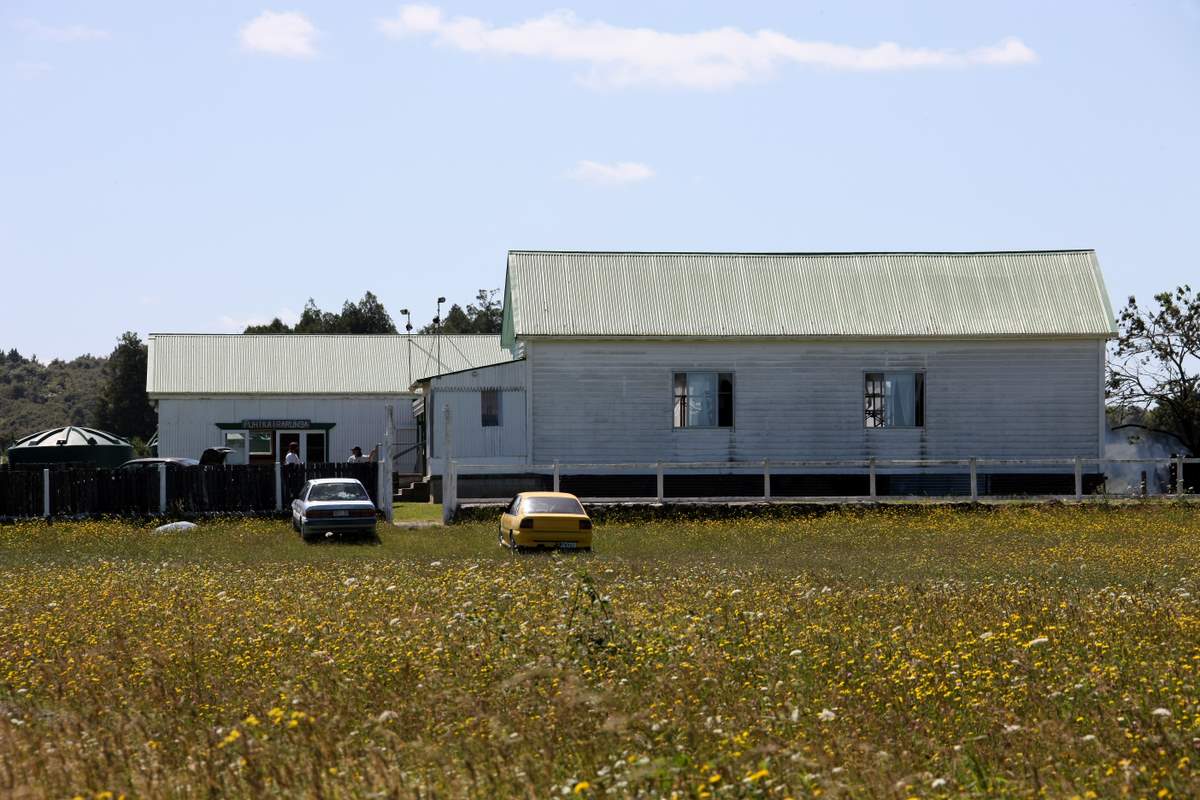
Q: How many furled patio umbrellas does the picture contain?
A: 0